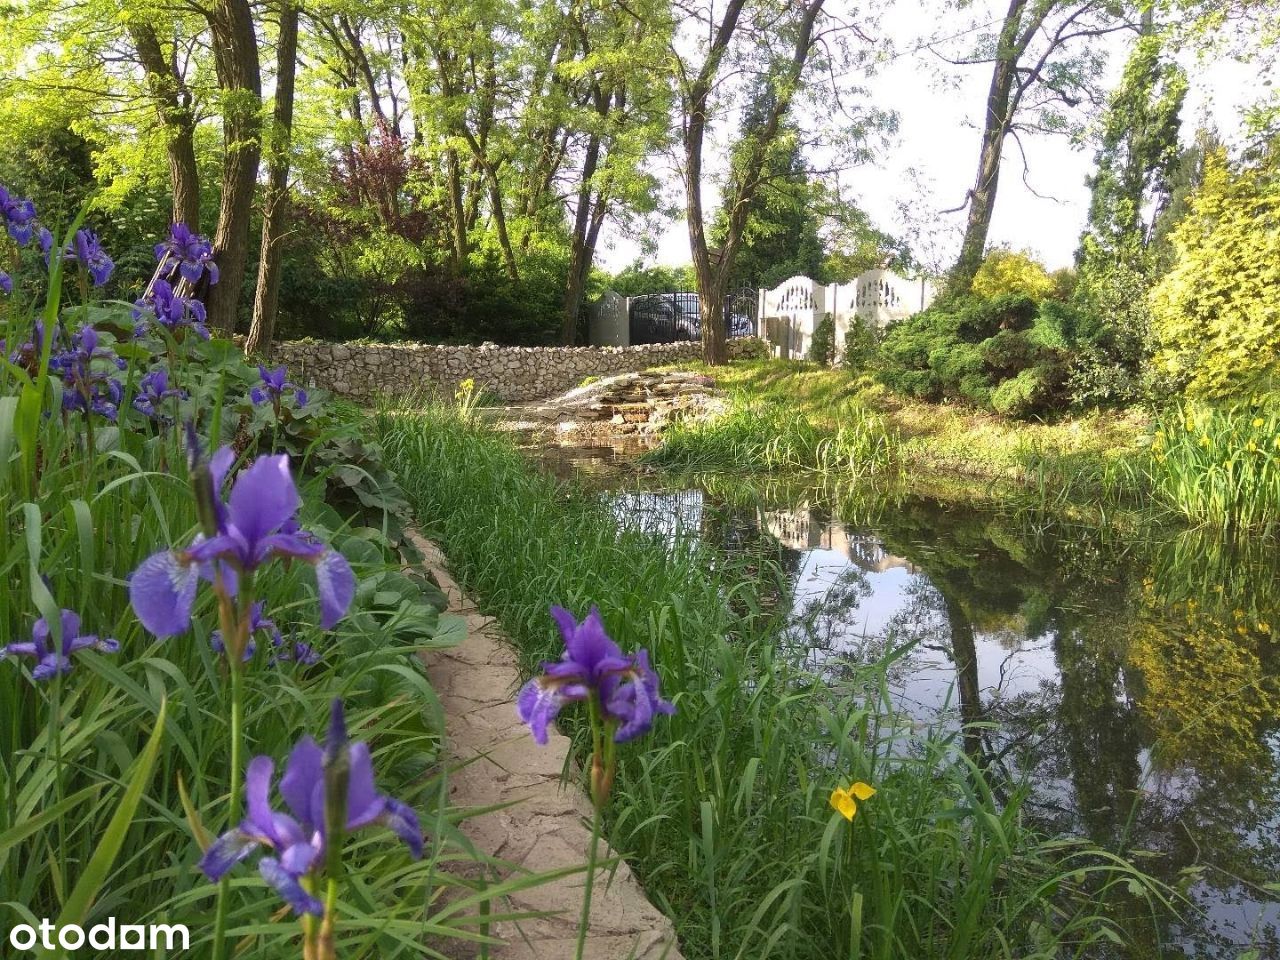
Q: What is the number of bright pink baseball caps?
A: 0